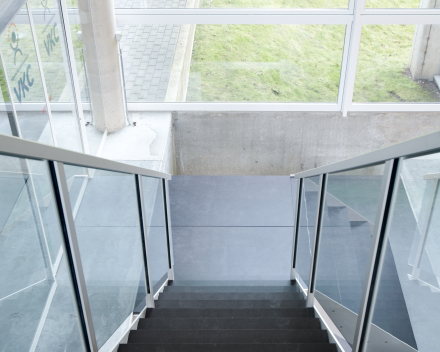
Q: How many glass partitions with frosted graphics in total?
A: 2